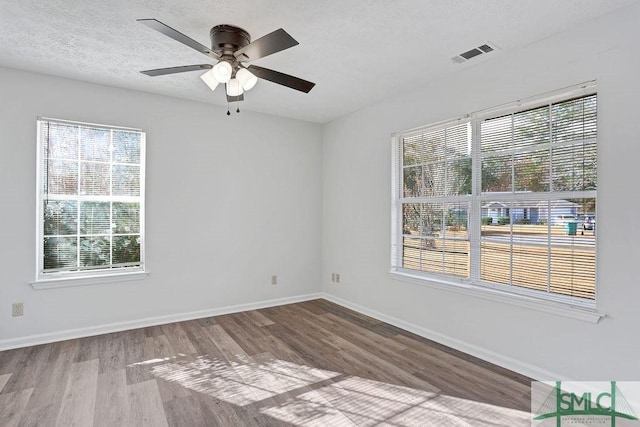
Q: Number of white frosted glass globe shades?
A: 4